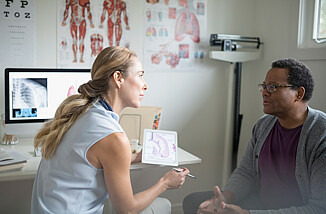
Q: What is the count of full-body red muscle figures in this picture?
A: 2